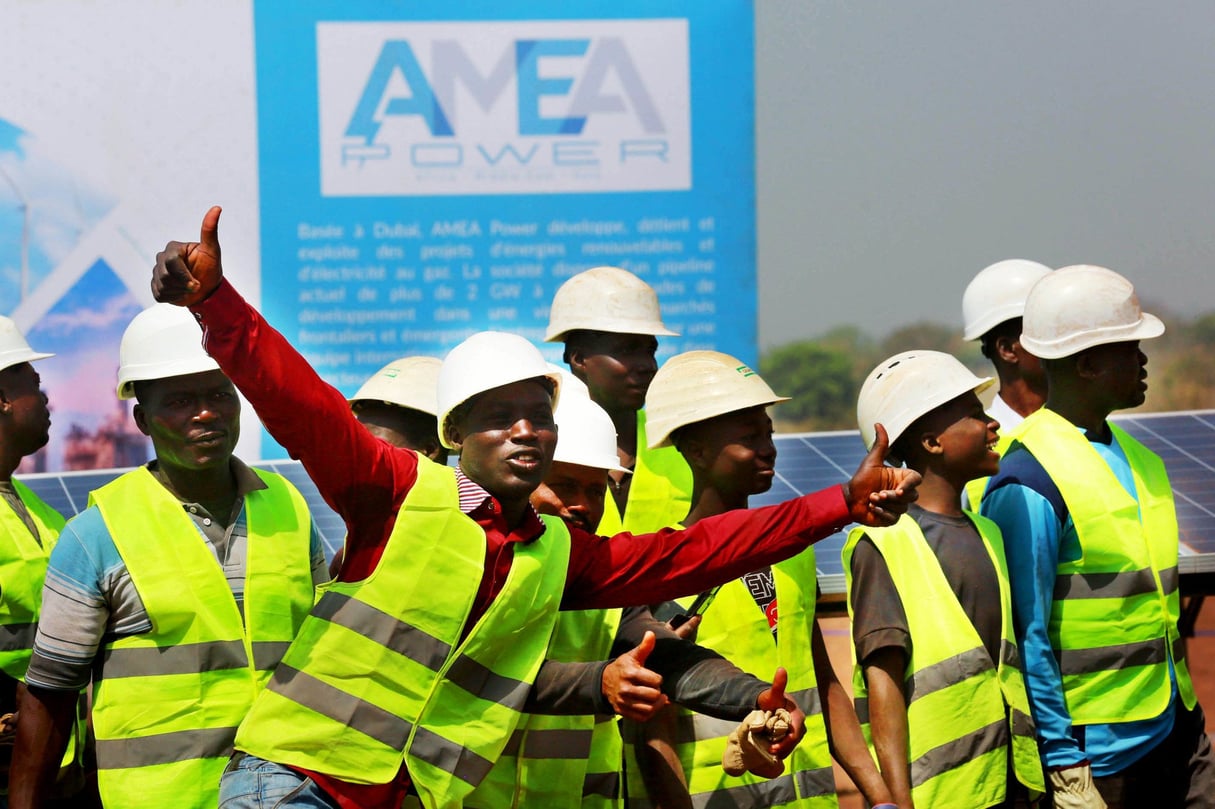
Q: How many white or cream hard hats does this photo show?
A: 11